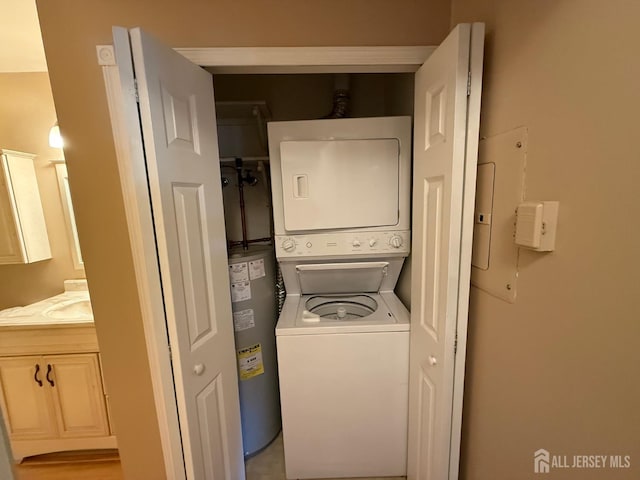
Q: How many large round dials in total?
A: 2